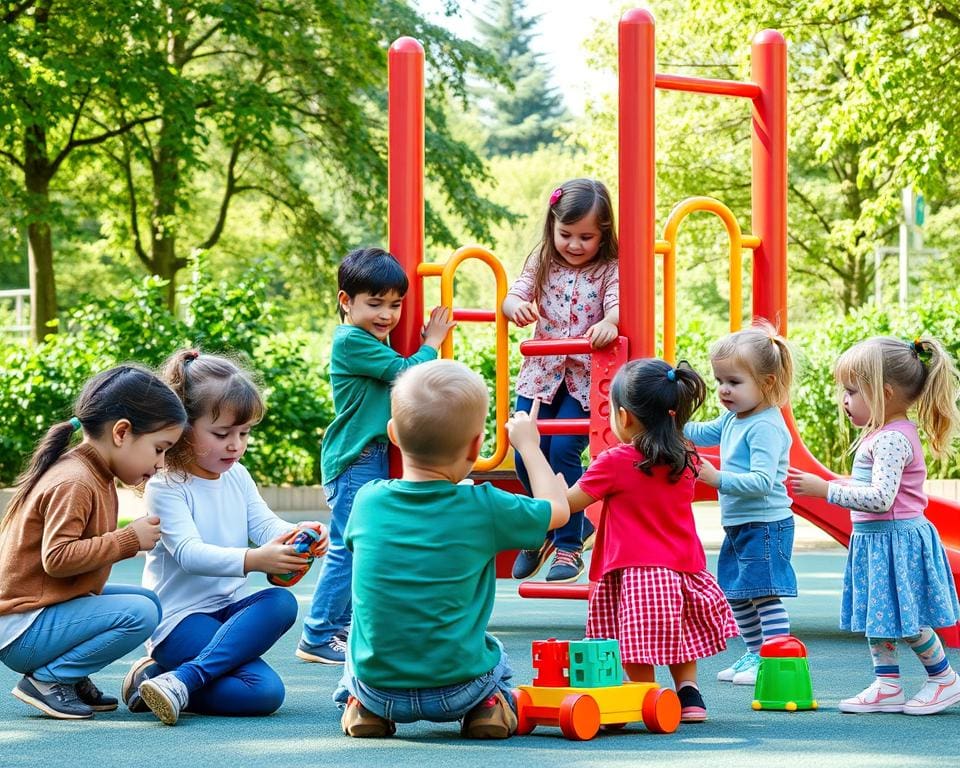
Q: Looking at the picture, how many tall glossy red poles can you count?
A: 3